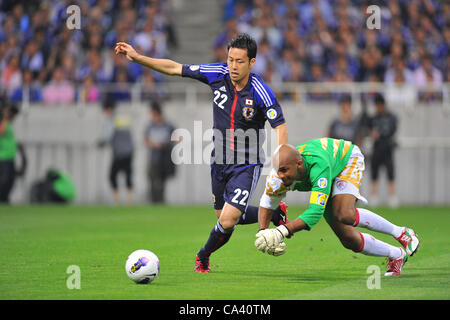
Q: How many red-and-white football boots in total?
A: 2